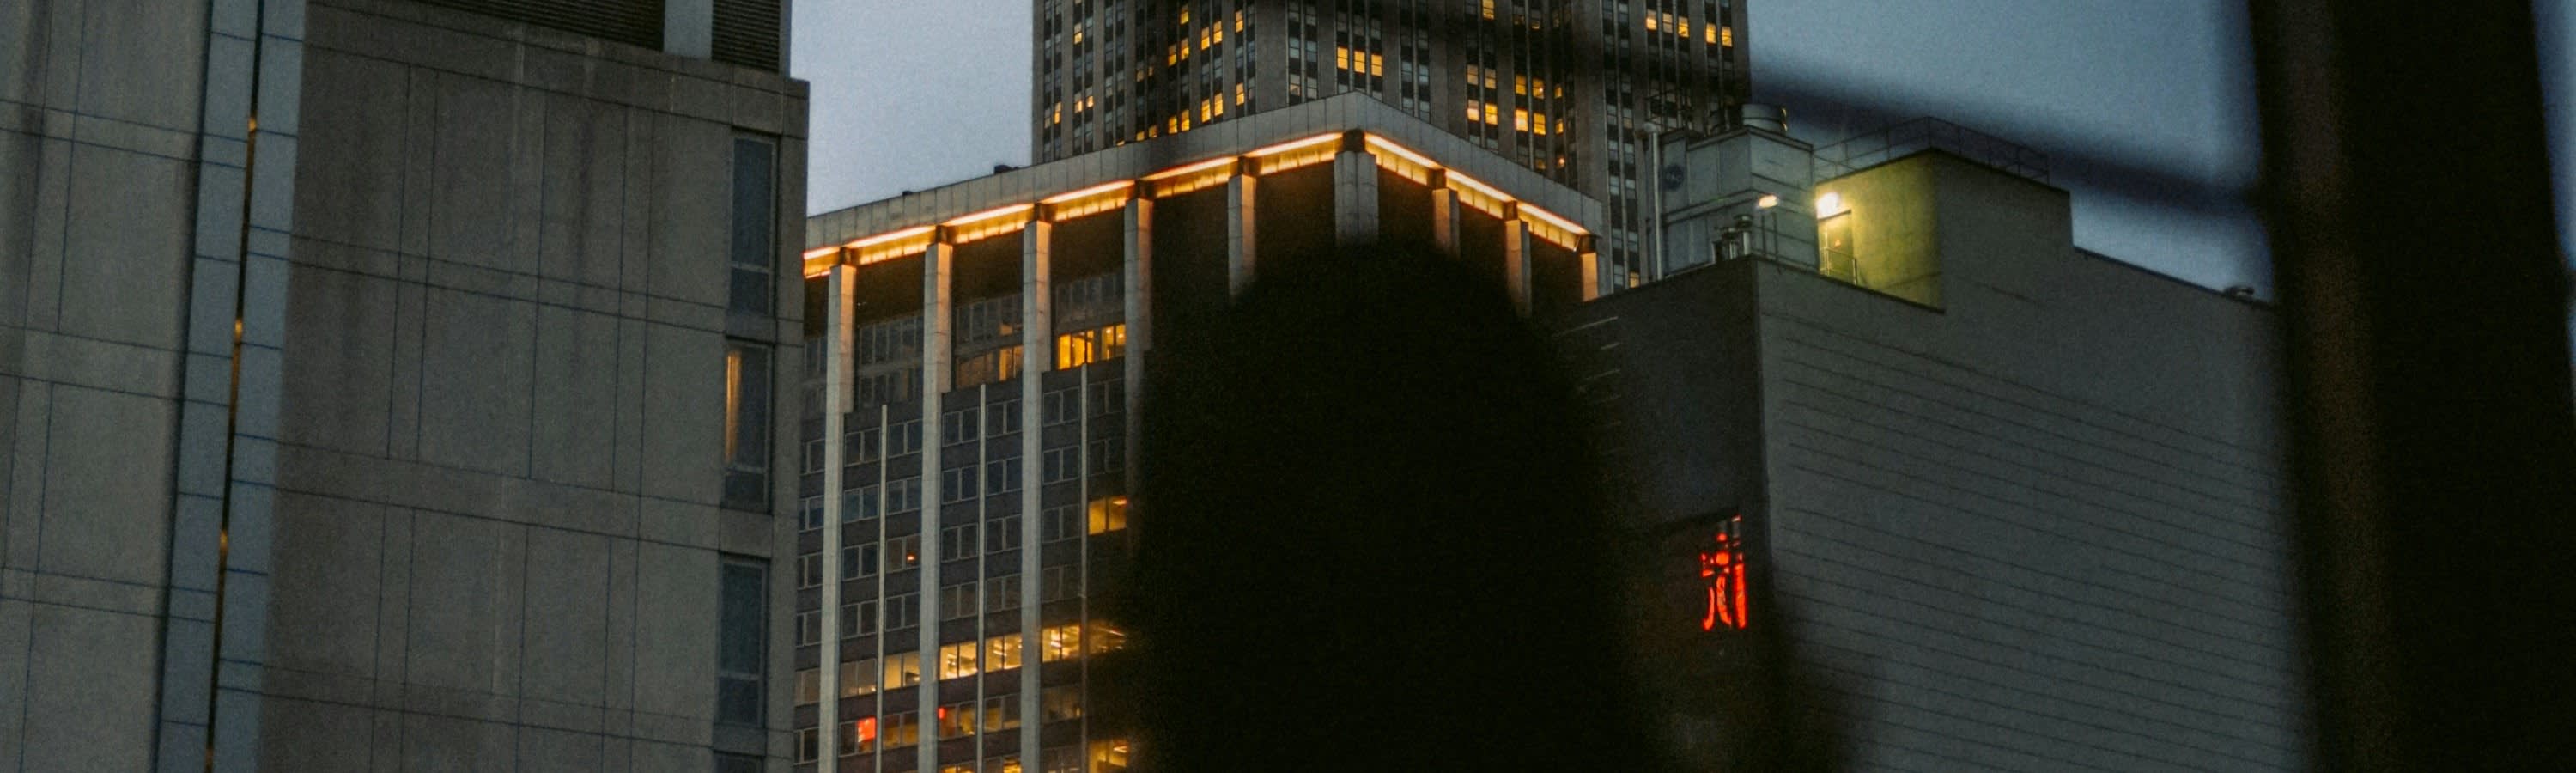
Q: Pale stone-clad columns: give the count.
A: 9